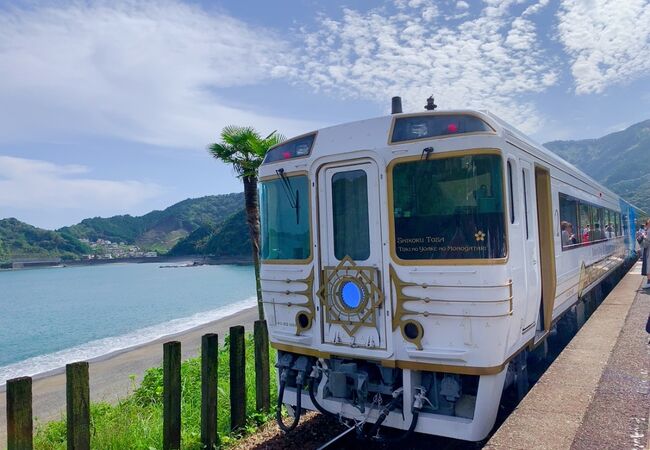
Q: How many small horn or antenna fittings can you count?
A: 2